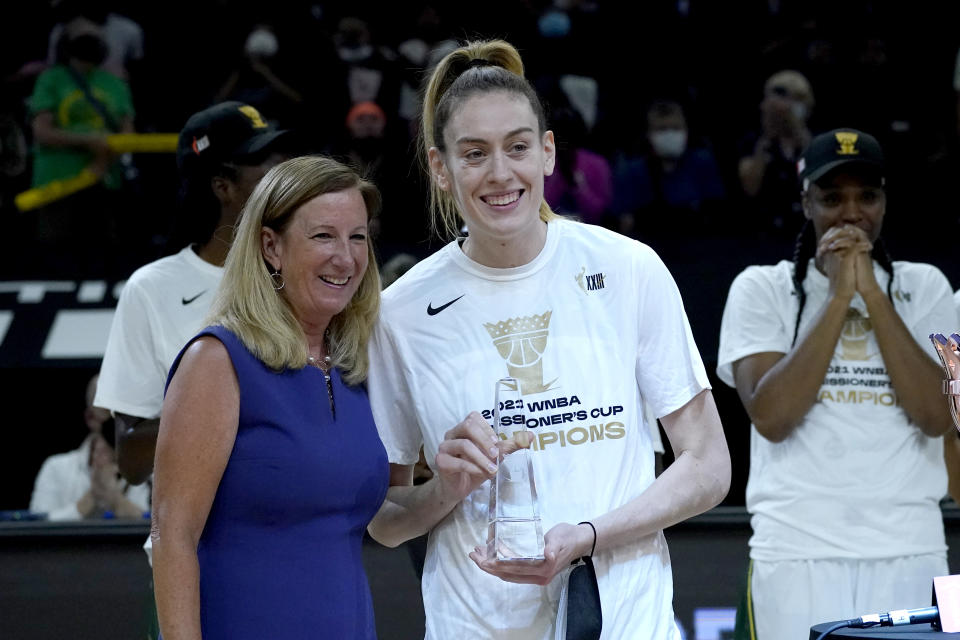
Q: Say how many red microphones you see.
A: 0